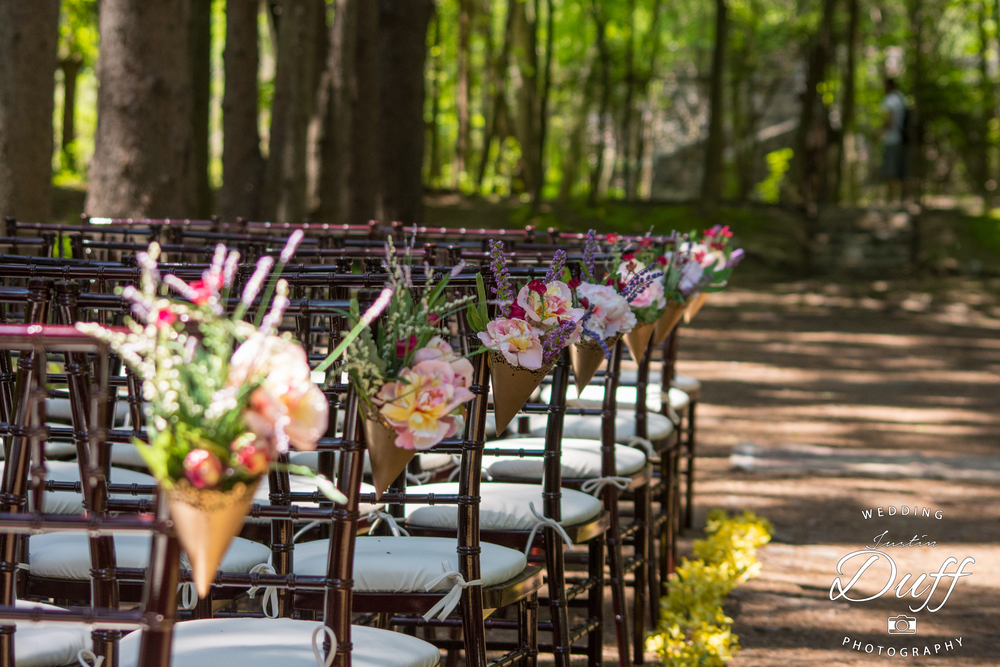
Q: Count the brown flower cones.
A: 7